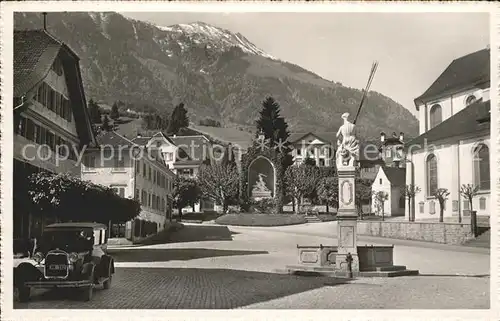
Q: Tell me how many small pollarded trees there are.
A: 4